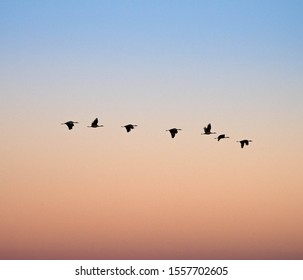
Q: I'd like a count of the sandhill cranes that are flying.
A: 7